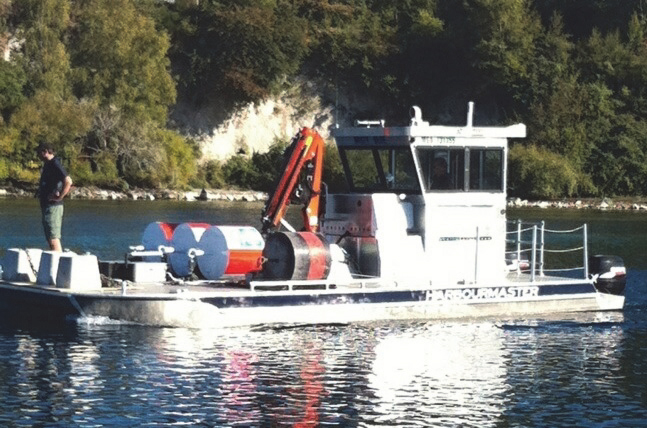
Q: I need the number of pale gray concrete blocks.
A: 3